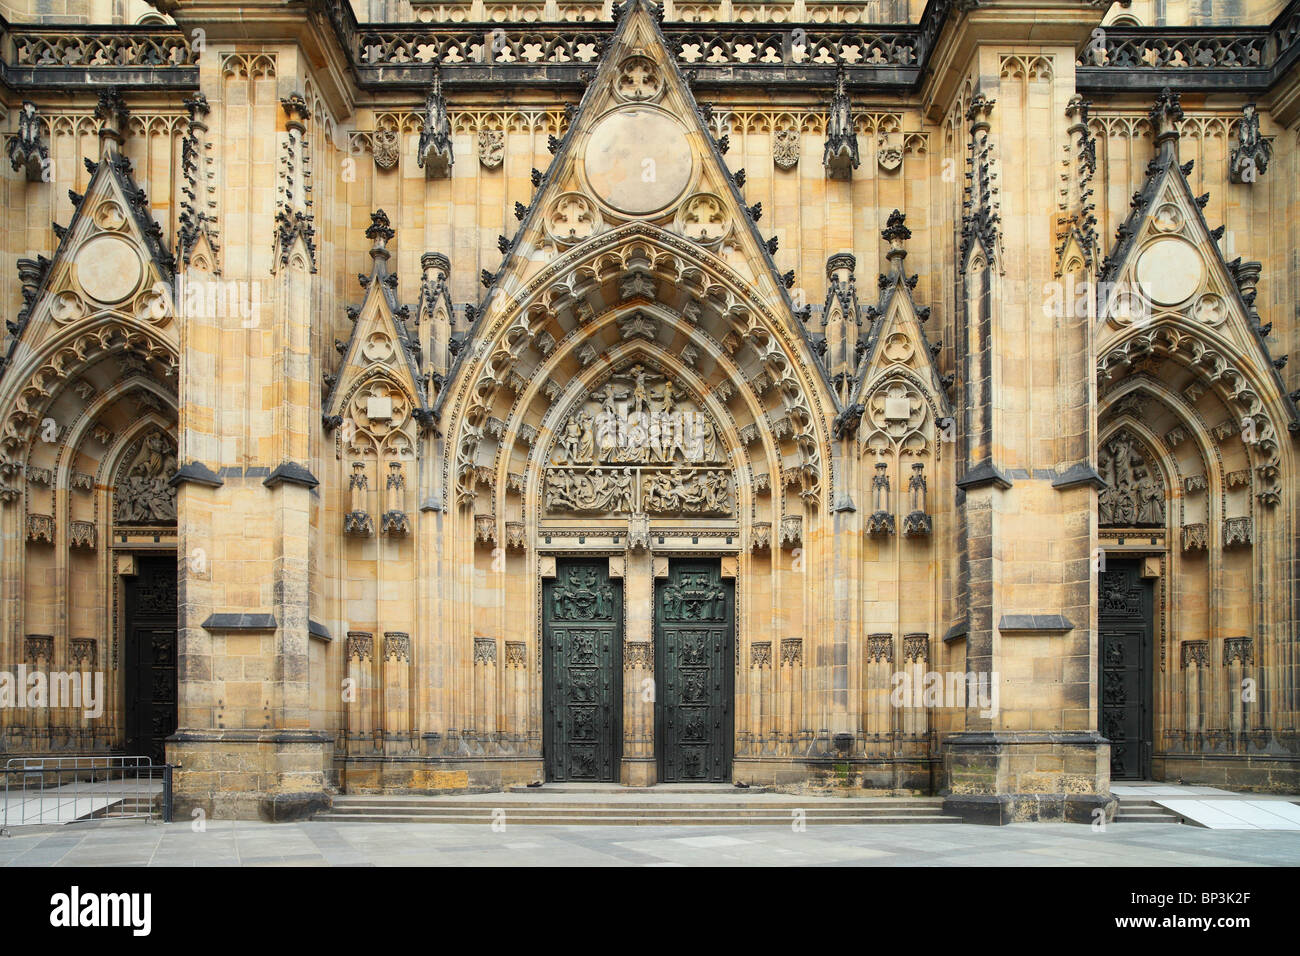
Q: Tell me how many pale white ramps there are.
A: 2